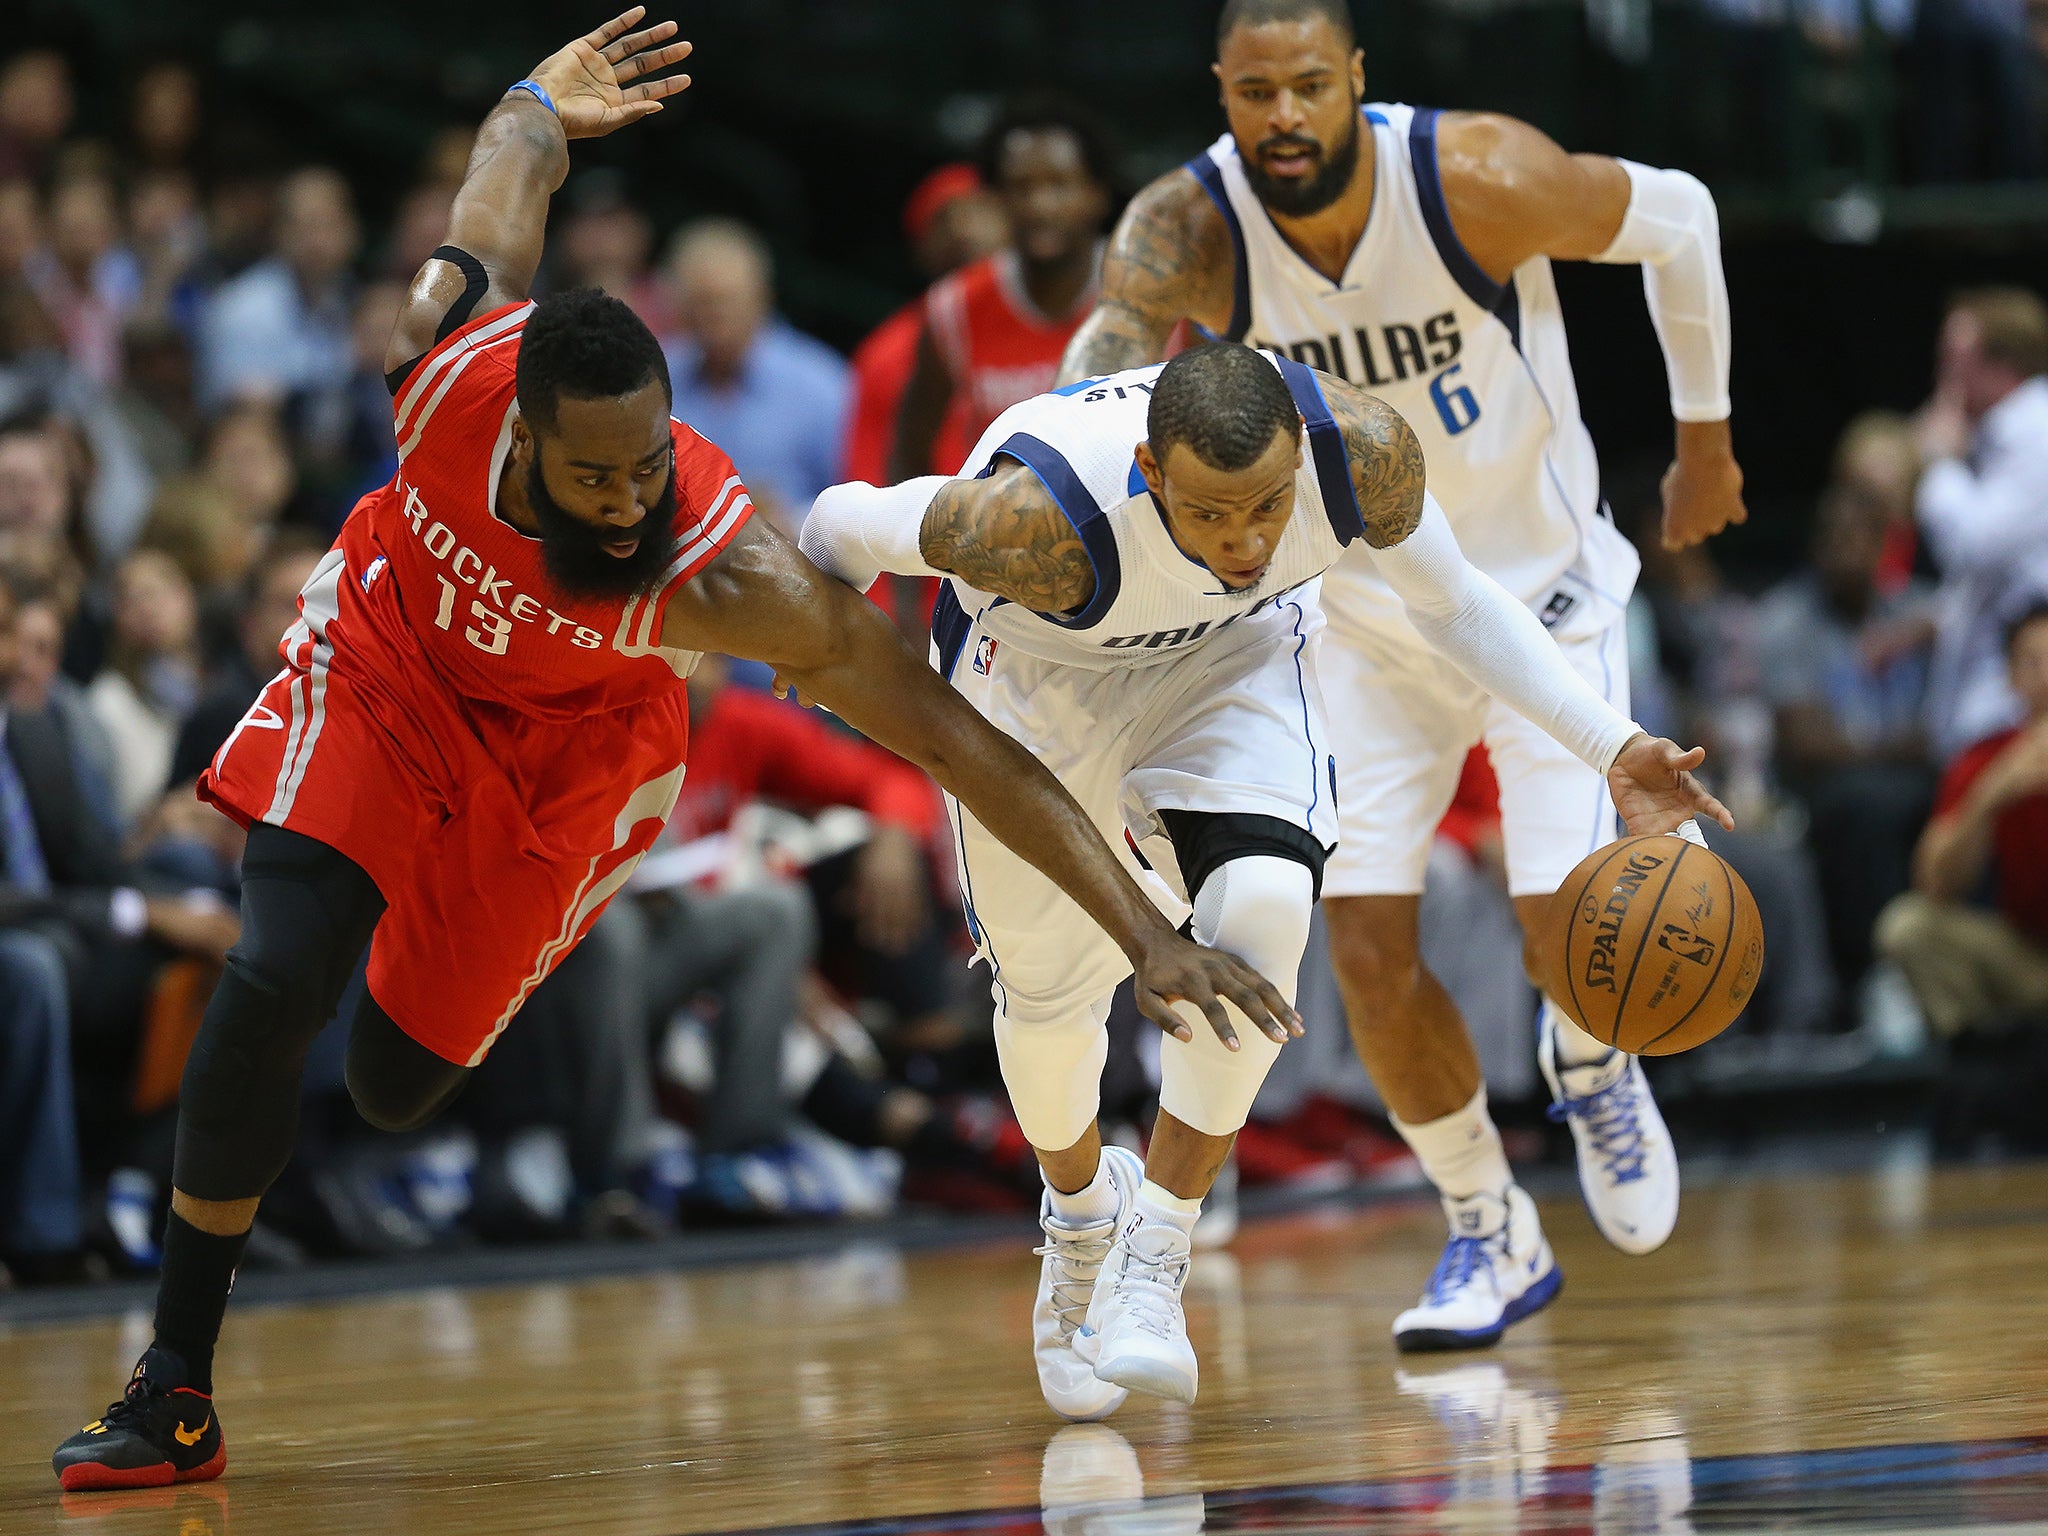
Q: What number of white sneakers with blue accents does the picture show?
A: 2